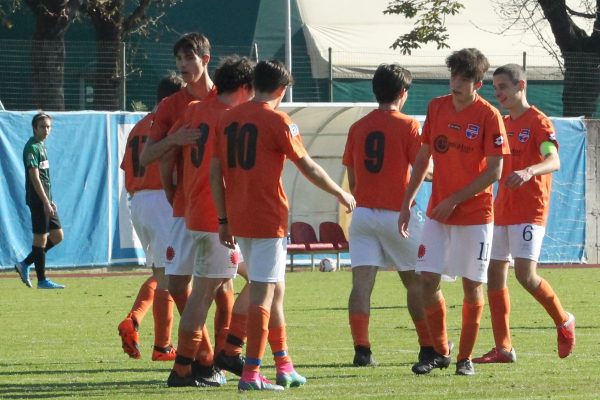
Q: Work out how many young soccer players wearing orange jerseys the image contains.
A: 7